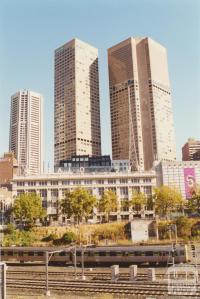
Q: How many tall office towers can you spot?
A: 3